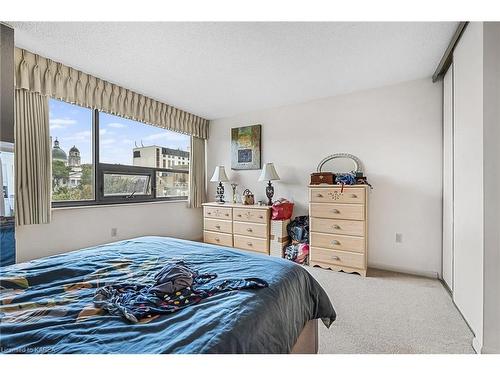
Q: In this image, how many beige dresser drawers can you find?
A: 11